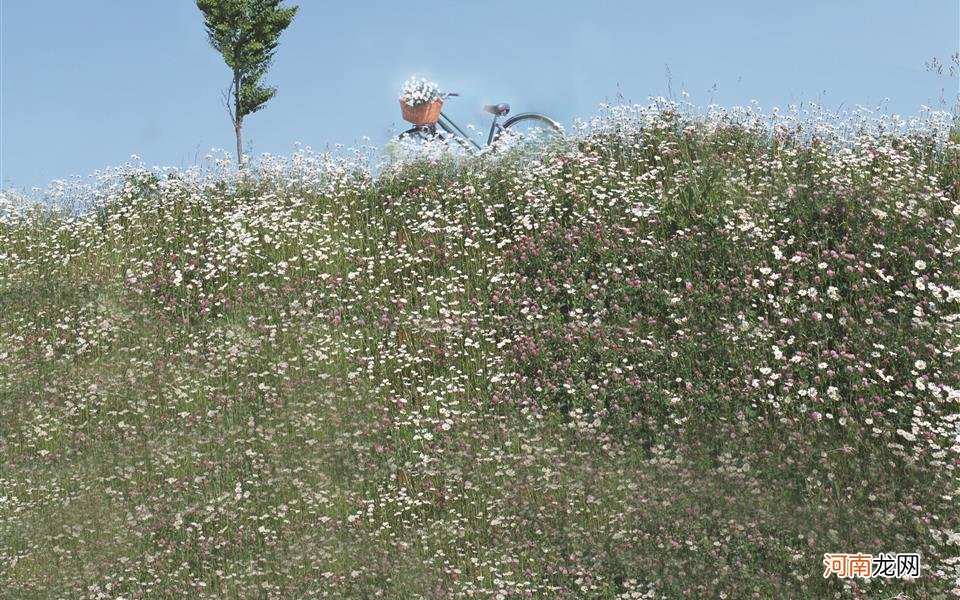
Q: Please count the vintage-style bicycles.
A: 1